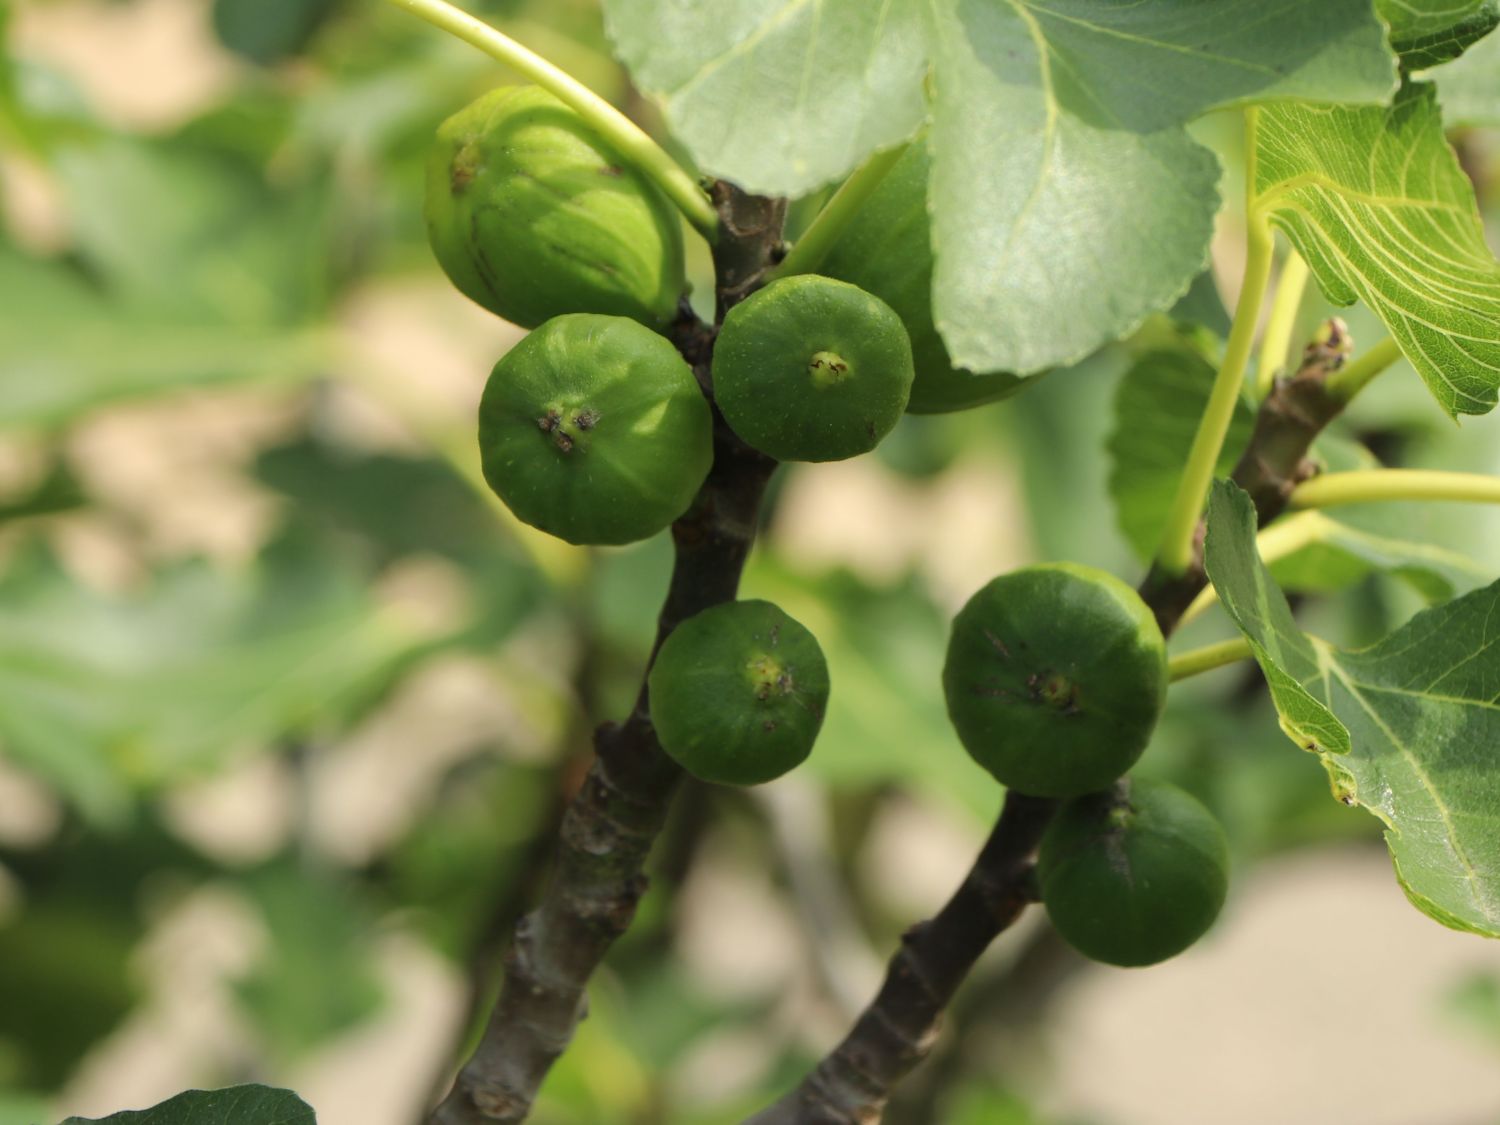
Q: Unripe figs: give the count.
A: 7